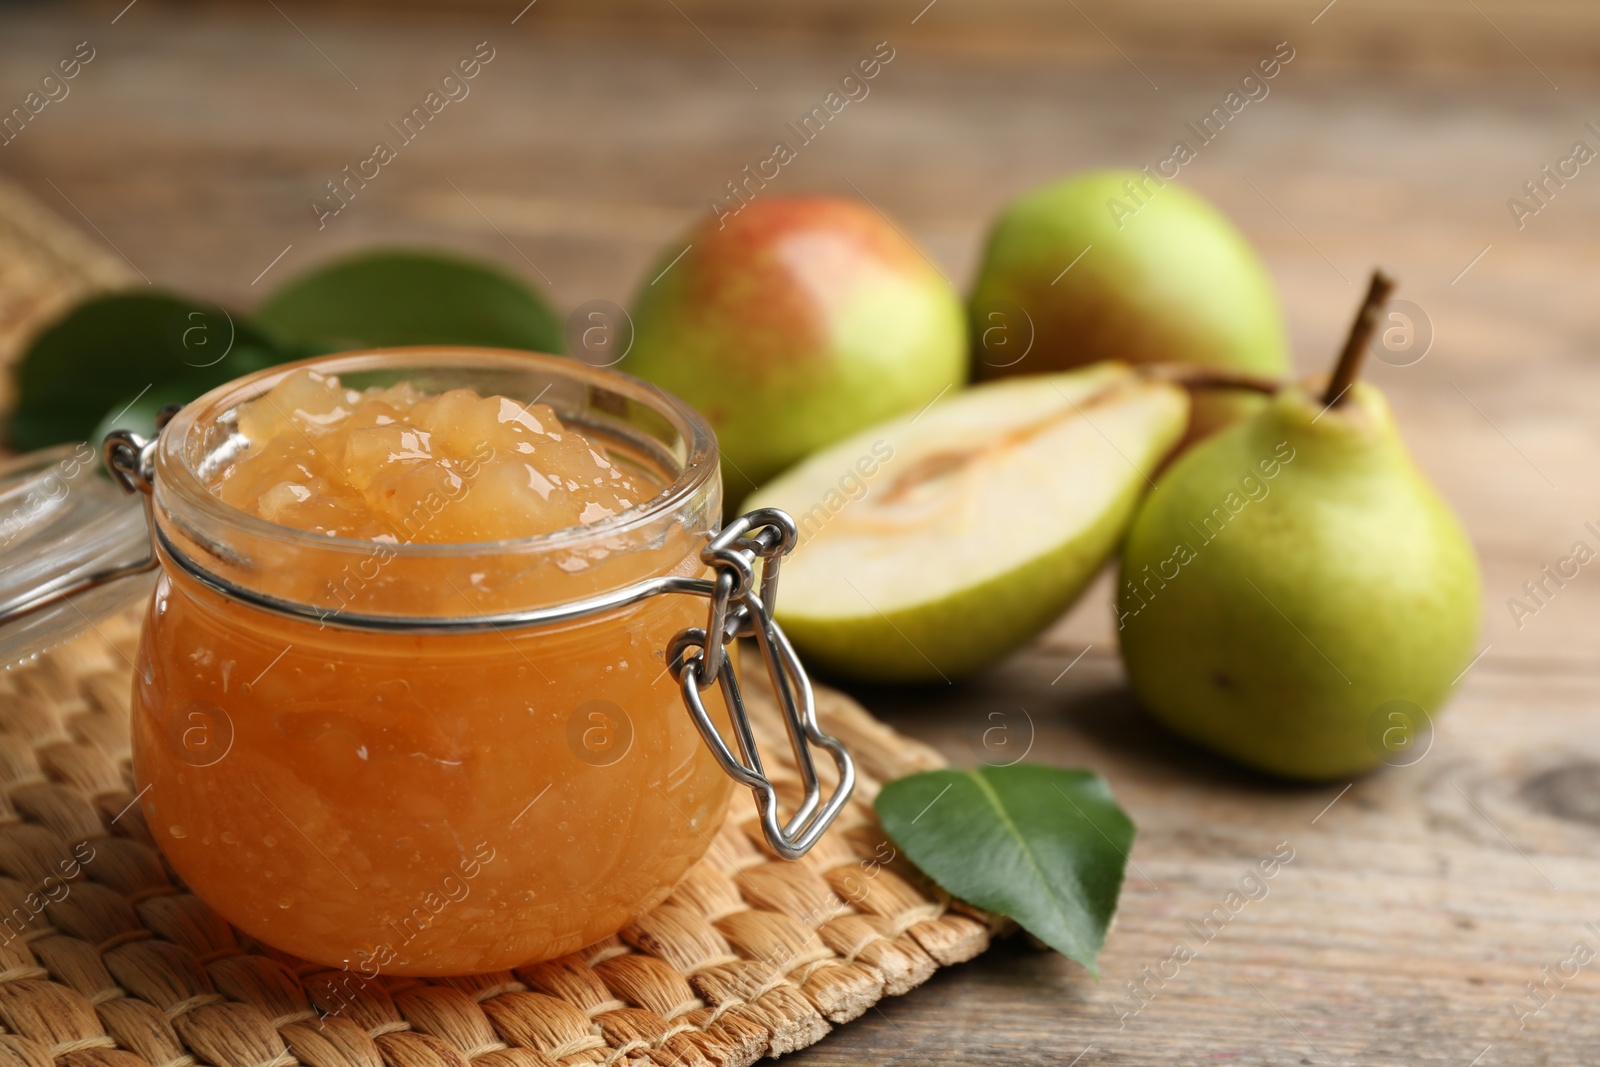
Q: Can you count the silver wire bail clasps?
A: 1